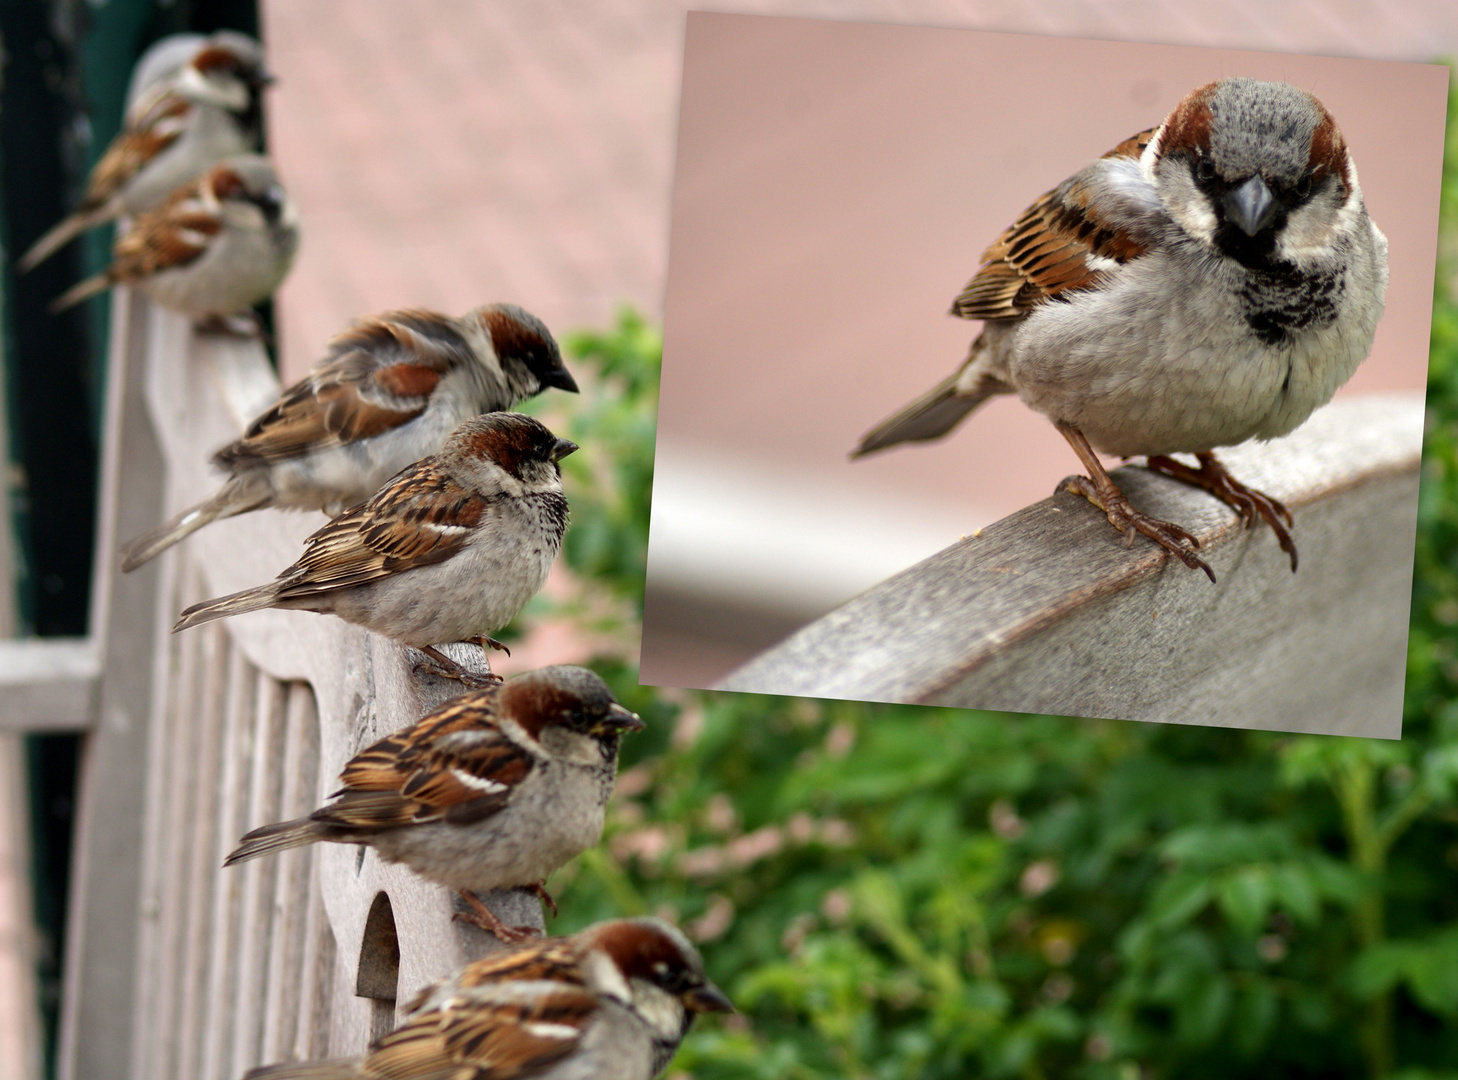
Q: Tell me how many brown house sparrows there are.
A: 7